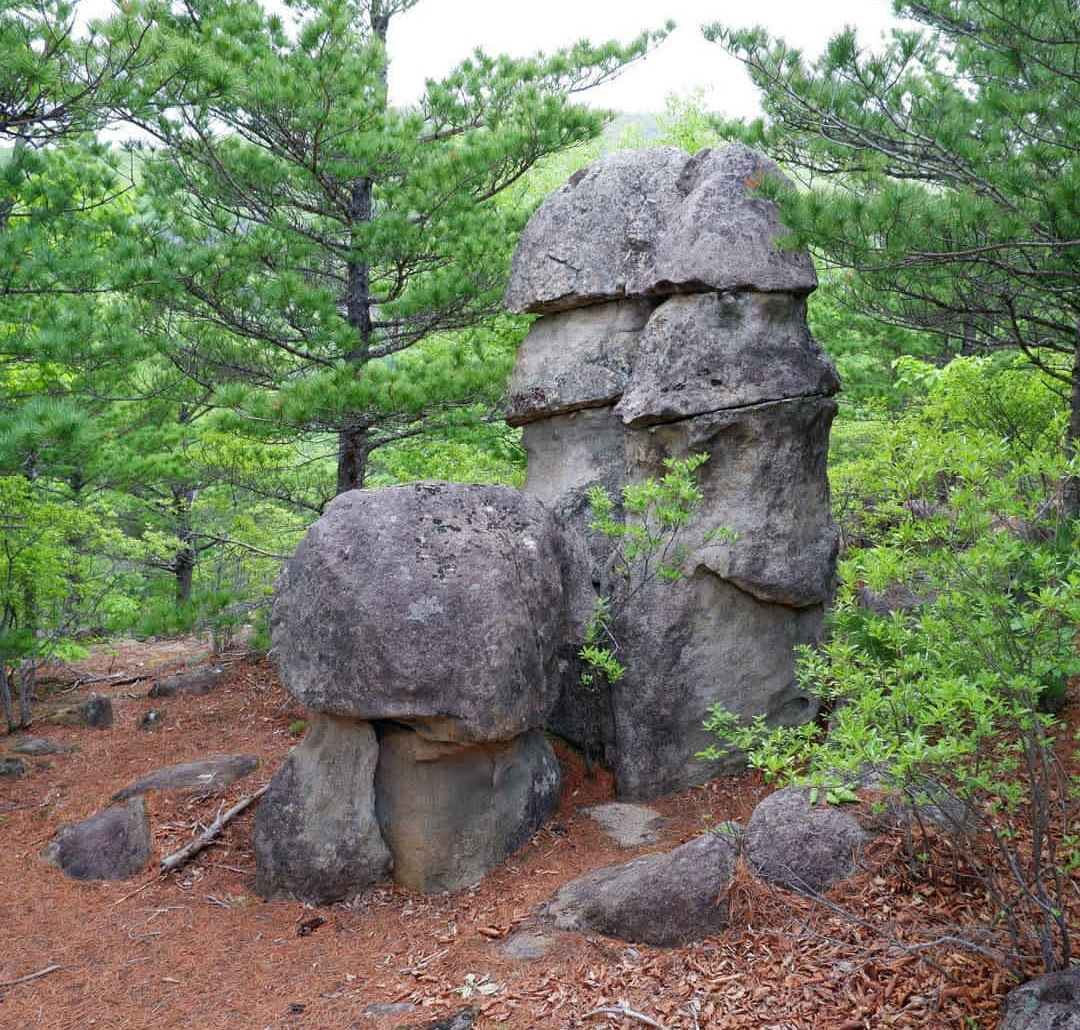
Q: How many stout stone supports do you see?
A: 2